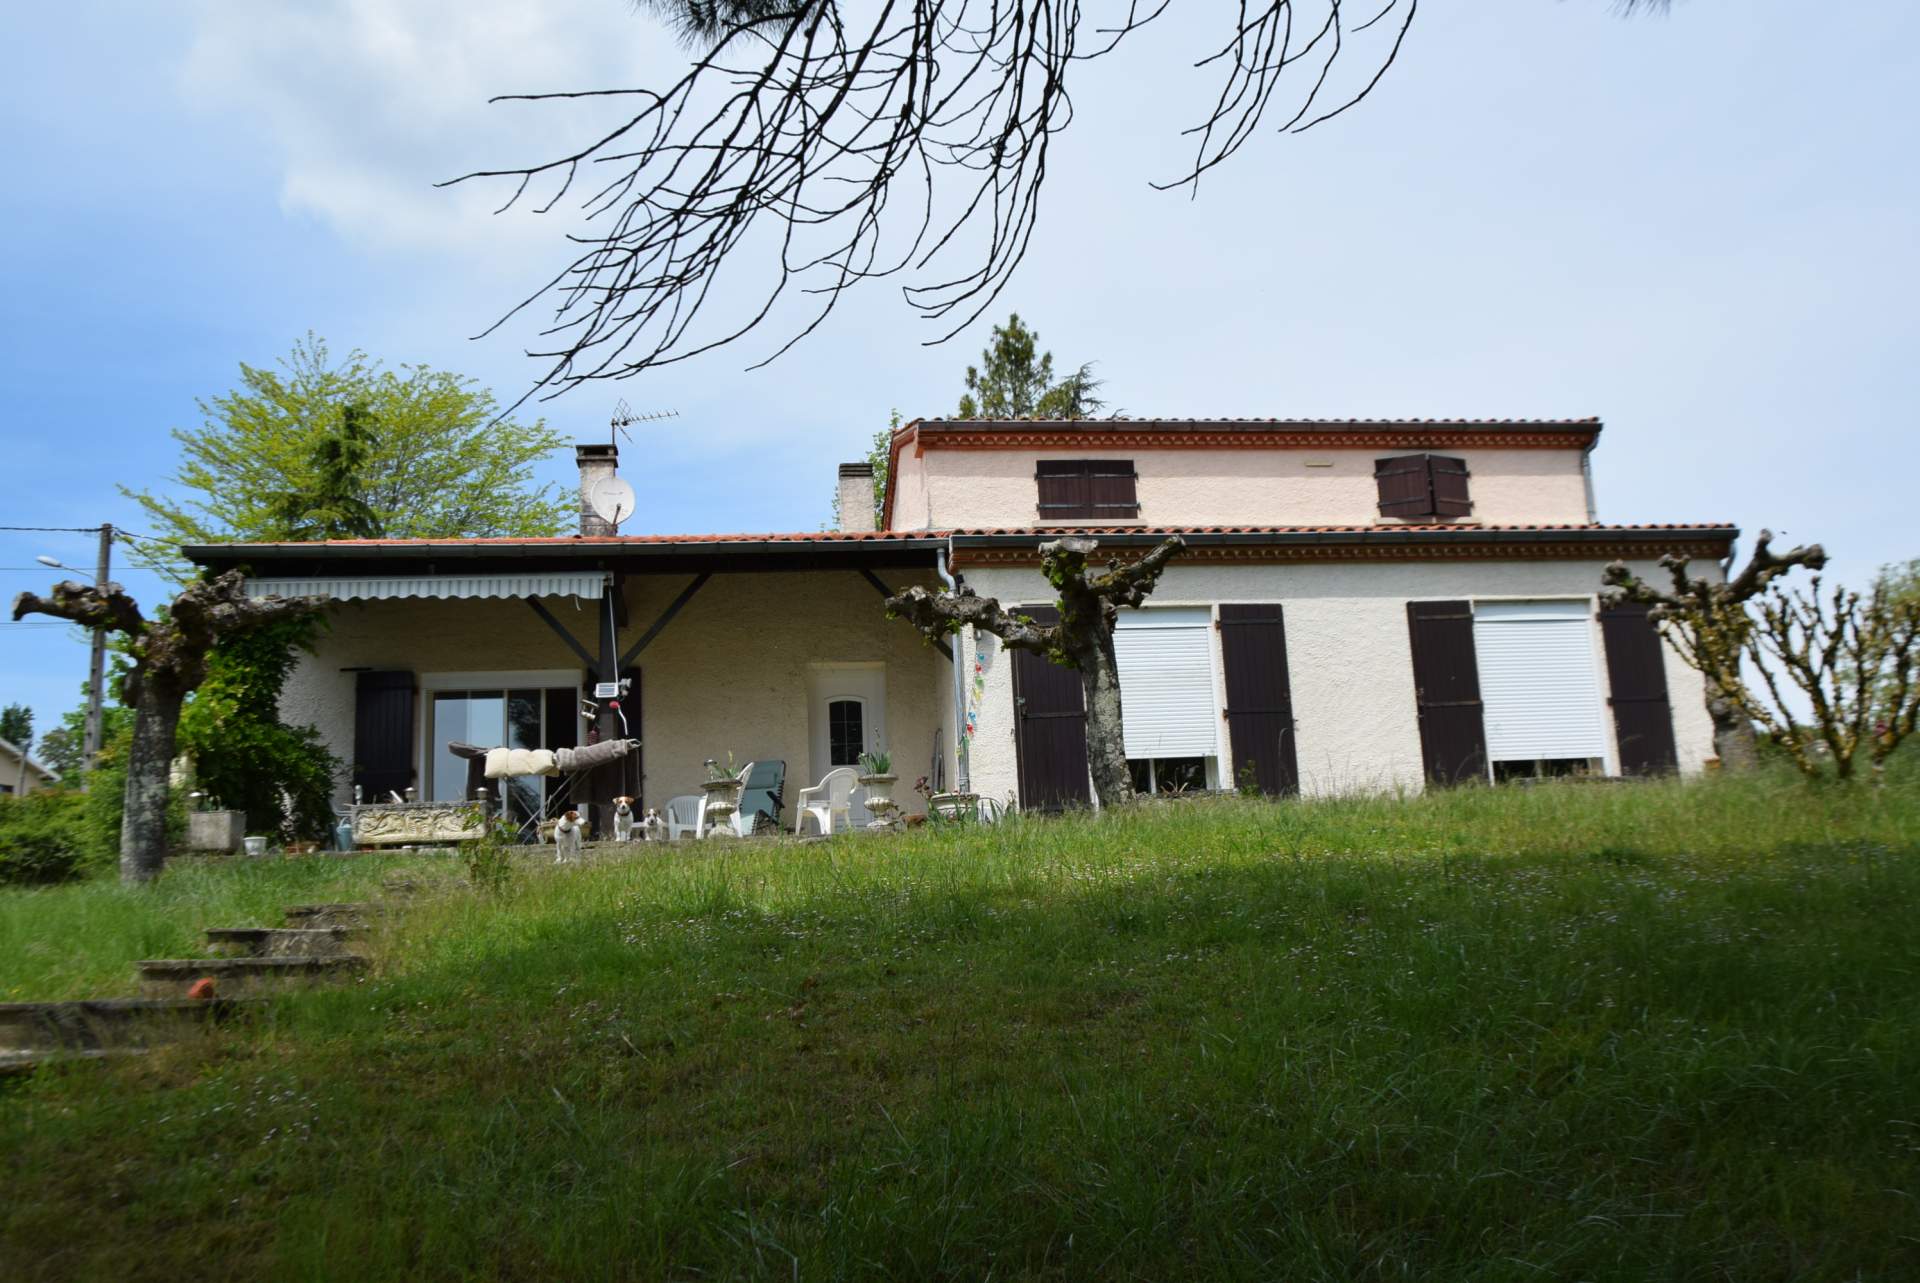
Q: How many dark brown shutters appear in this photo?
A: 10